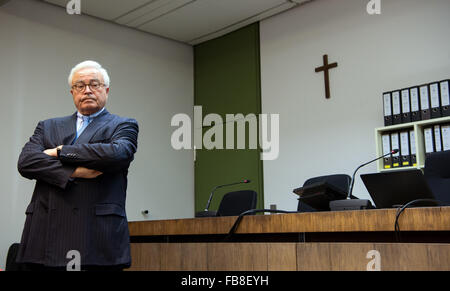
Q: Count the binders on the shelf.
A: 14